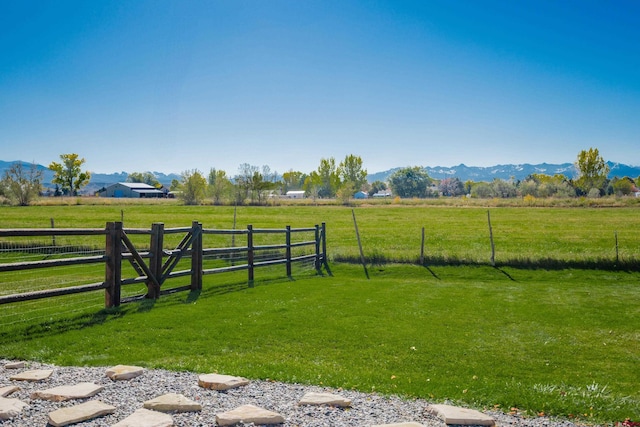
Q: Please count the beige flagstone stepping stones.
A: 14